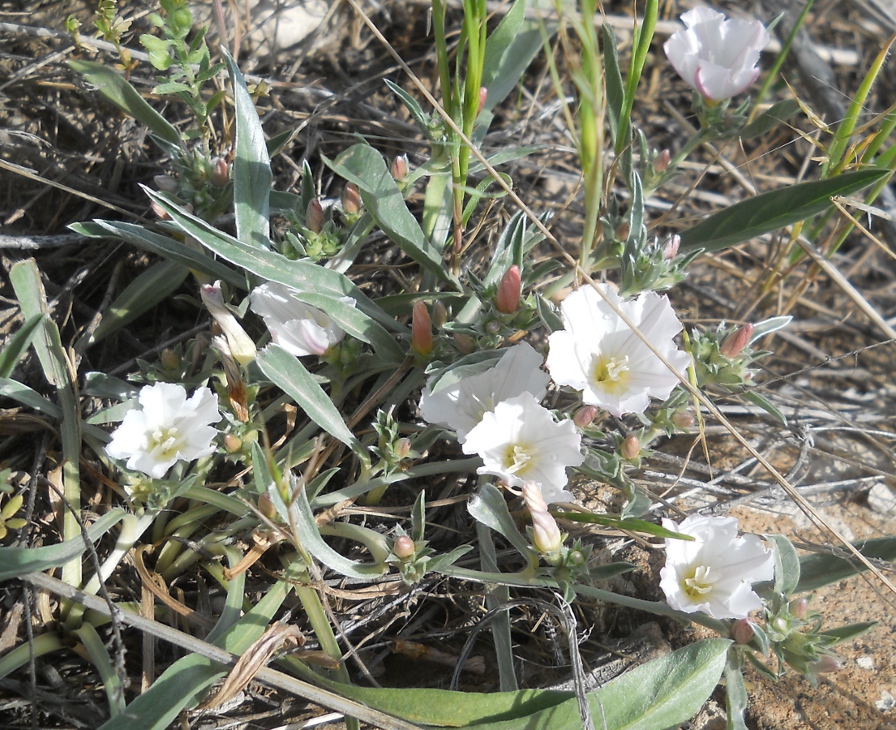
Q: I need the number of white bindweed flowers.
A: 7